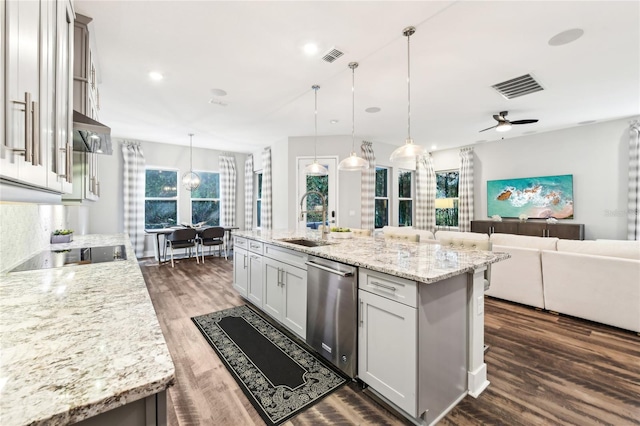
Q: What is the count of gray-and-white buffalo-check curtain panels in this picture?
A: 8